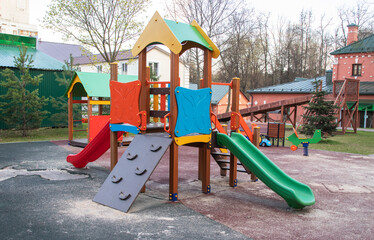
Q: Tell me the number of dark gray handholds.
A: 5